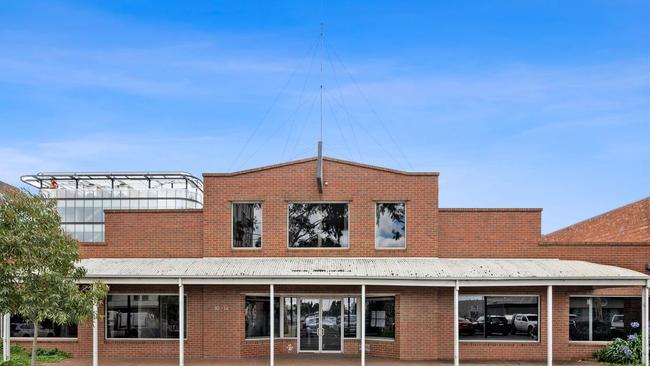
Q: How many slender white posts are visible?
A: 8